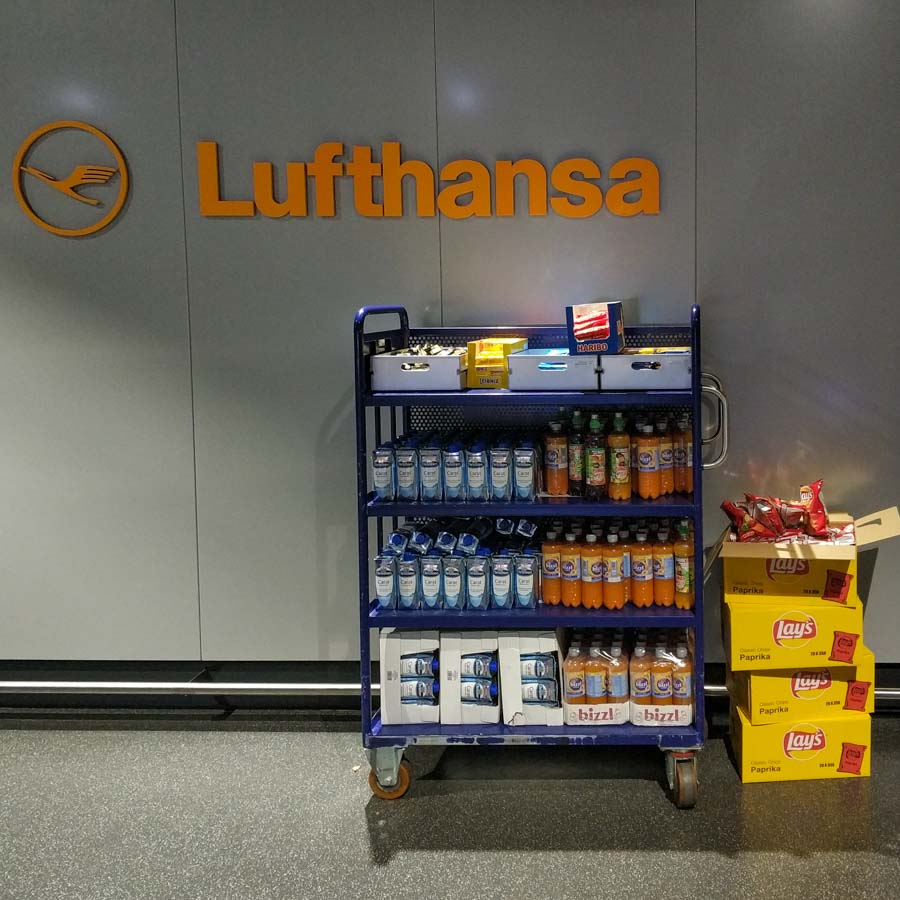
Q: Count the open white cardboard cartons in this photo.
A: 3